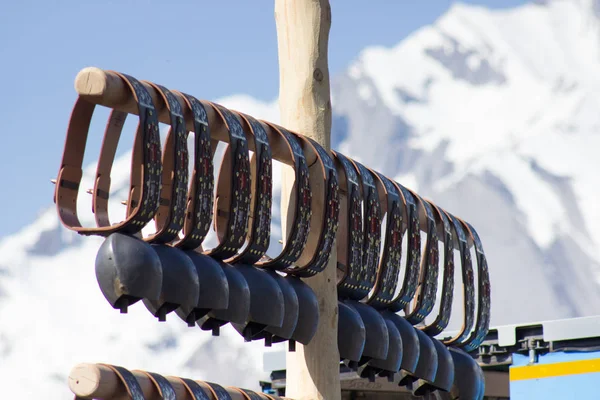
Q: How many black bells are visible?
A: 15